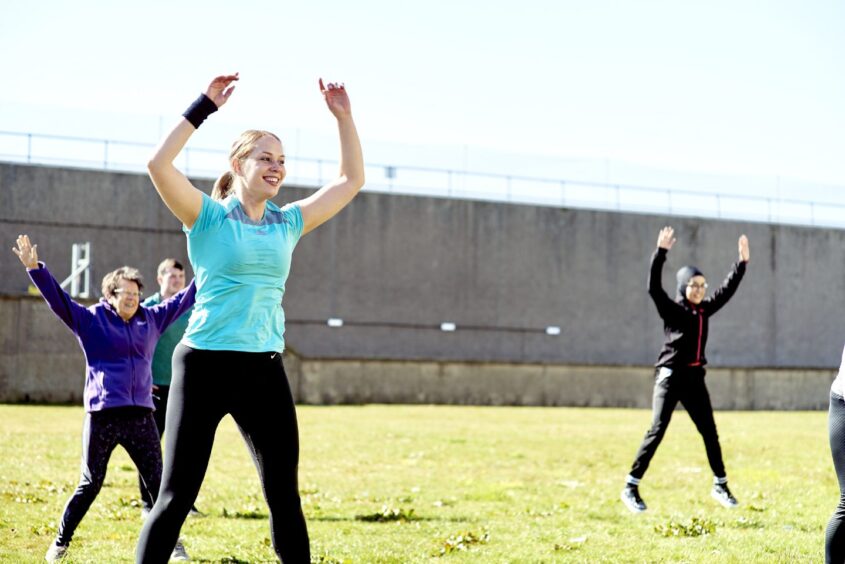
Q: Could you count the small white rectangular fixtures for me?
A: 3